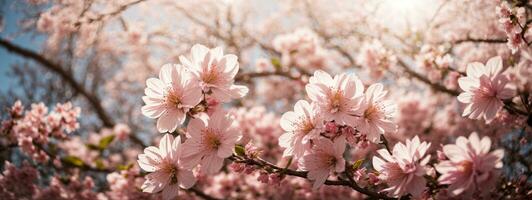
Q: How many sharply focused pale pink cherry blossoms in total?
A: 11